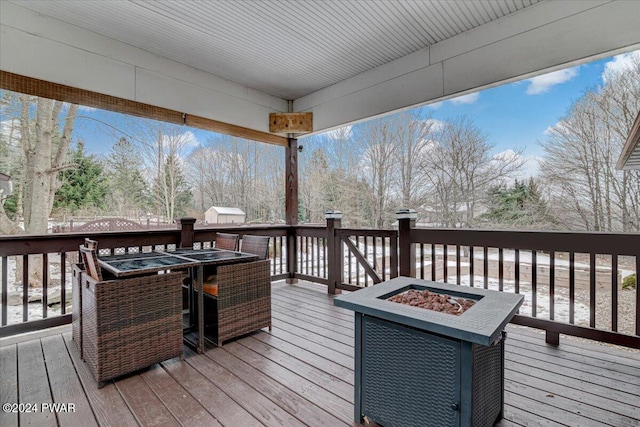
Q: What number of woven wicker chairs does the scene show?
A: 4